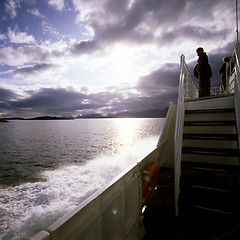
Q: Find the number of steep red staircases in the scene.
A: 0